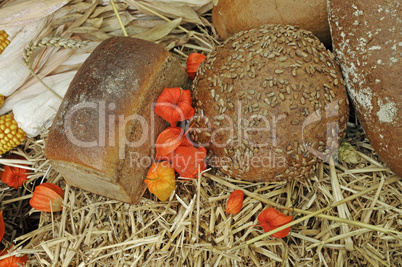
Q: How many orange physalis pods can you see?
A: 11